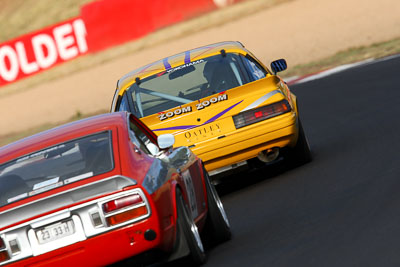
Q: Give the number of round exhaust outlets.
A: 1